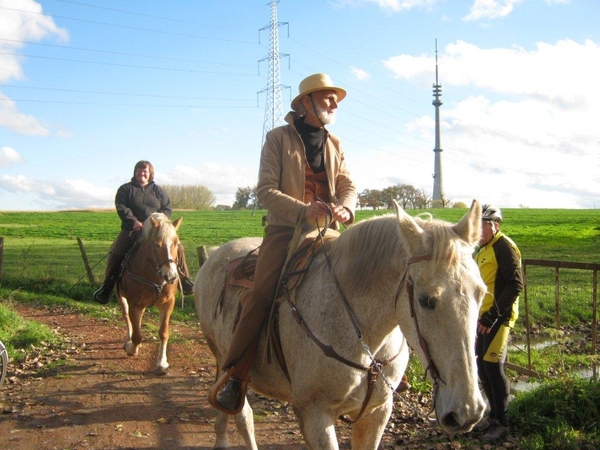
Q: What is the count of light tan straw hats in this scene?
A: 1